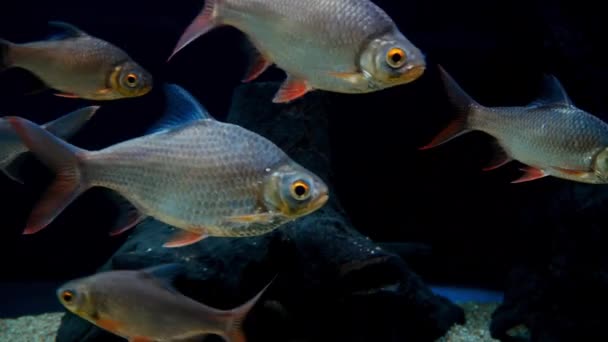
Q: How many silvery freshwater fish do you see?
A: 6